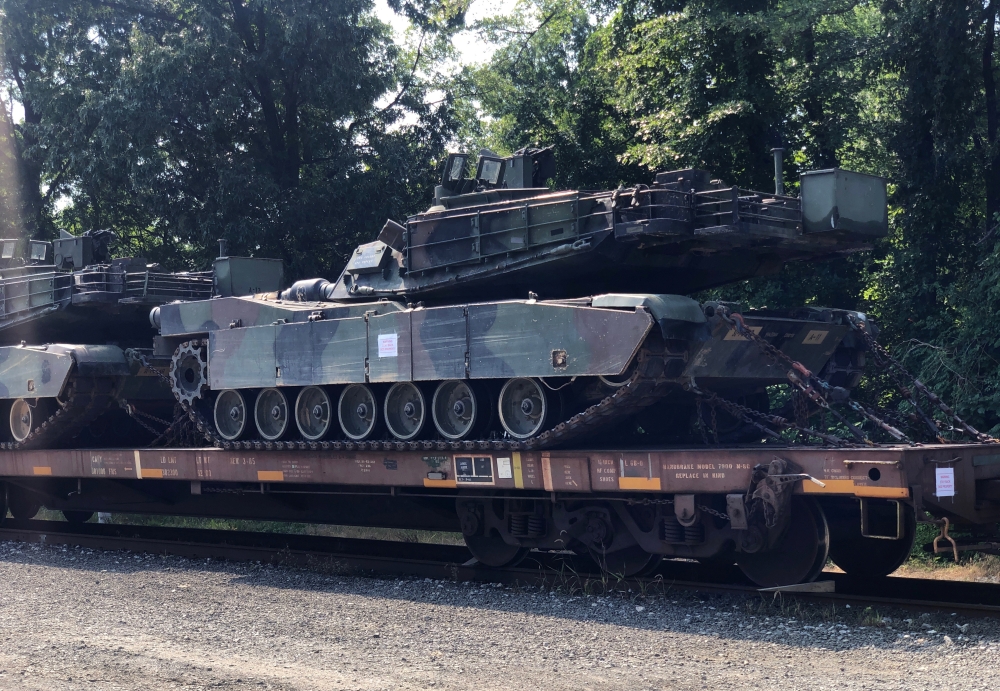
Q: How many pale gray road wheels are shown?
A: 8